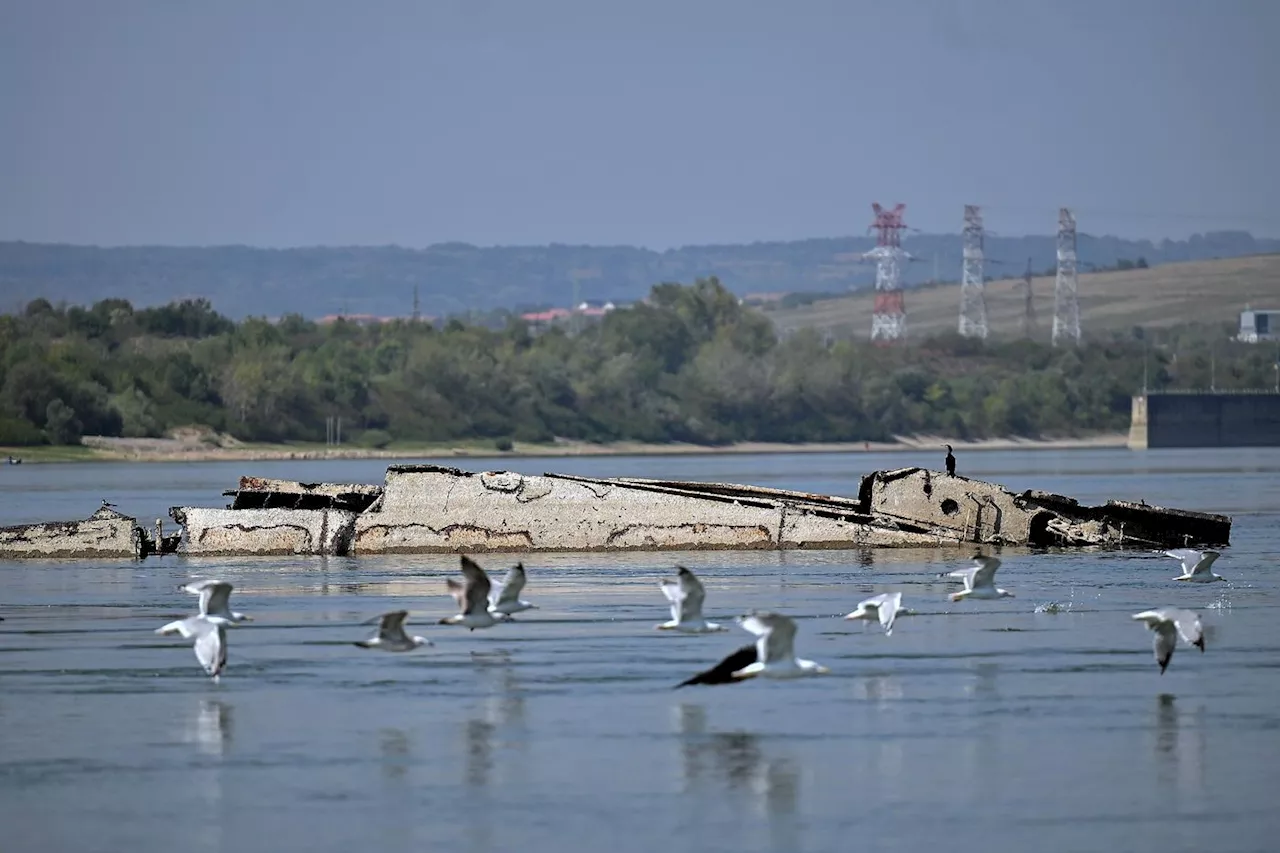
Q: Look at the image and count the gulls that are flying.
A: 11